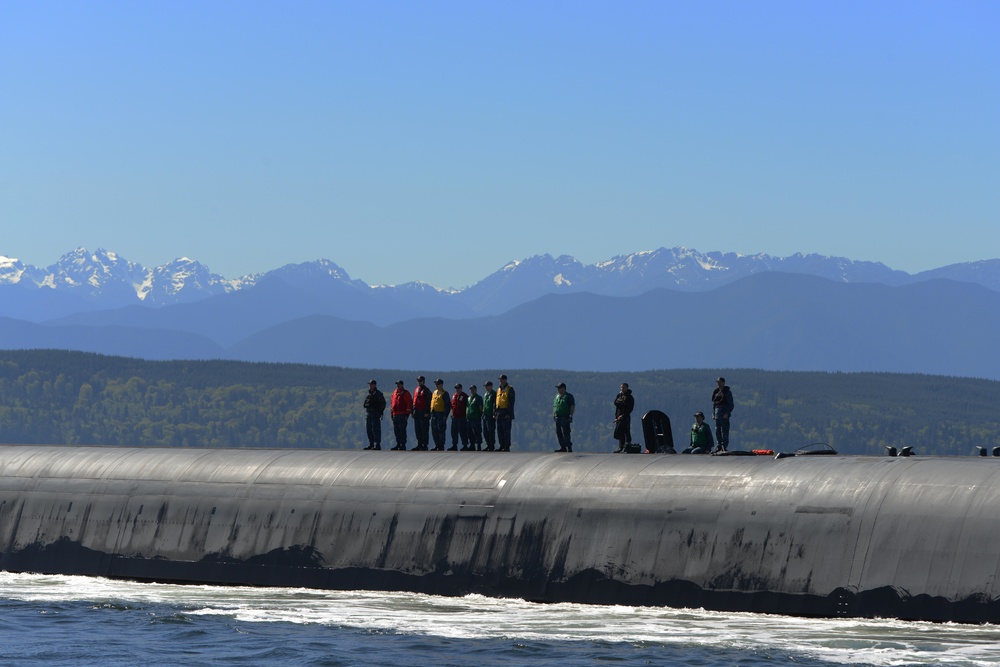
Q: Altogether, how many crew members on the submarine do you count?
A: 12